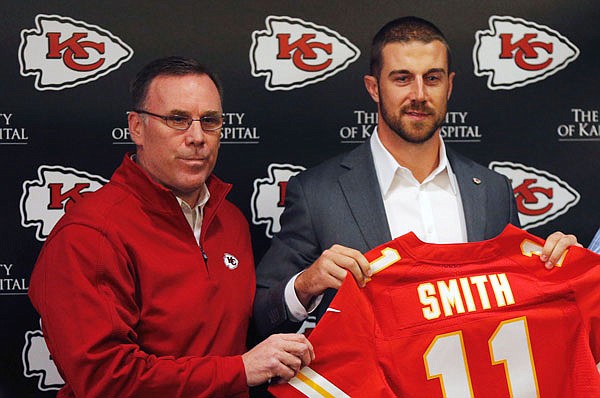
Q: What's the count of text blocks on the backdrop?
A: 5